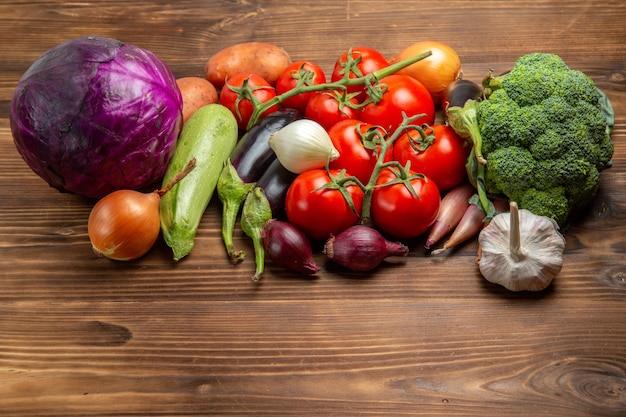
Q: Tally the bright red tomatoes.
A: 9